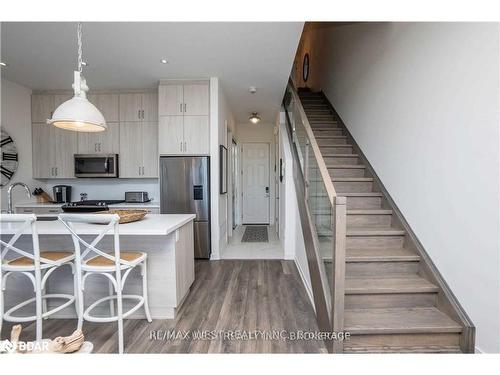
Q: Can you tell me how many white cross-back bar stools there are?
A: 2